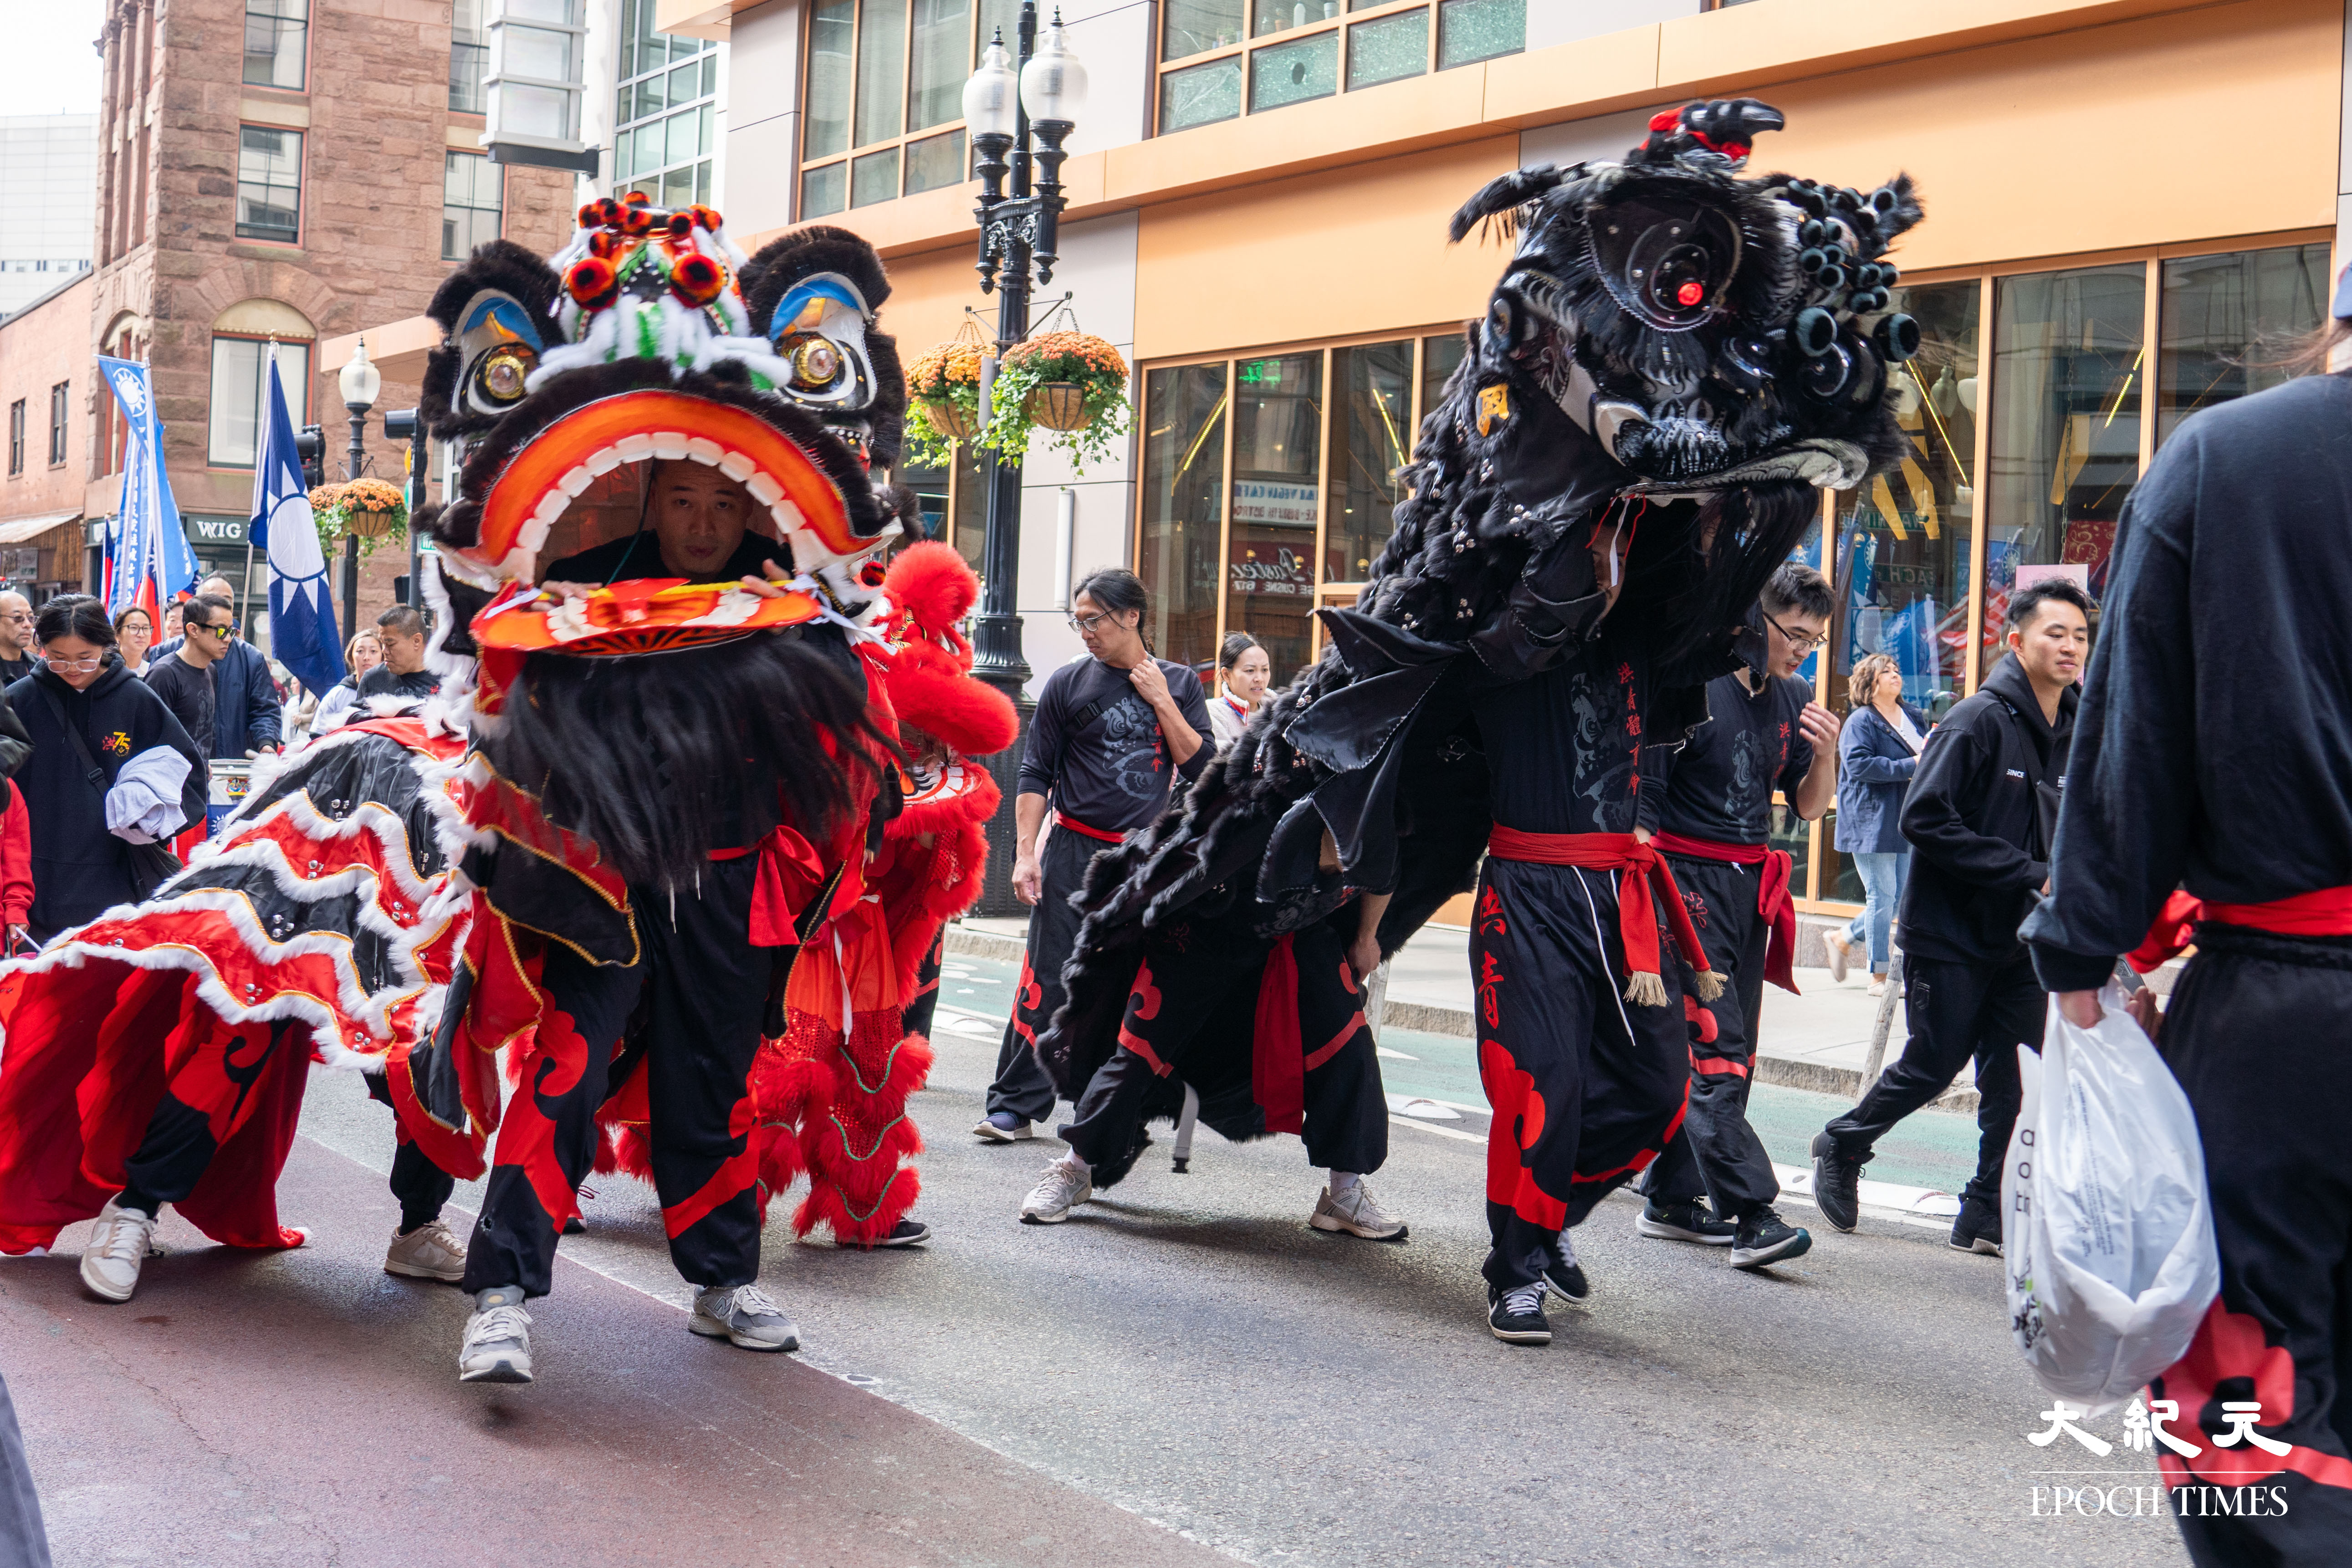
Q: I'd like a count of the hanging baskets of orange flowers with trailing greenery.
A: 4